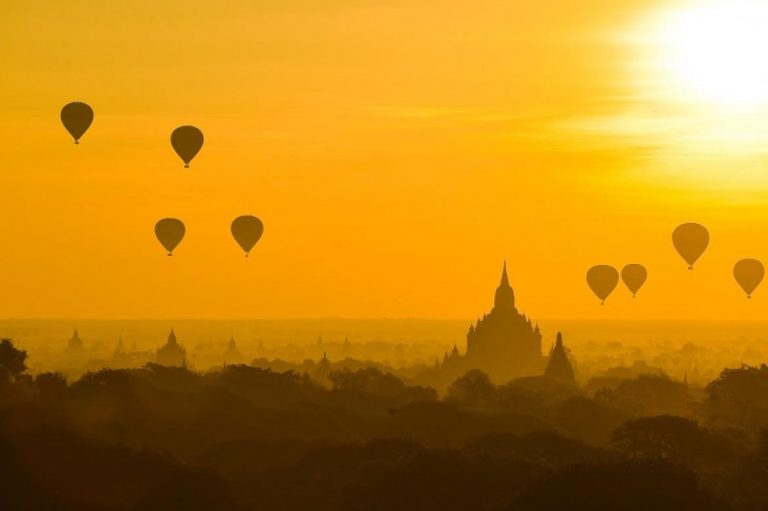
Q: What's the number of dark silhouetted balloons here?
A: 8